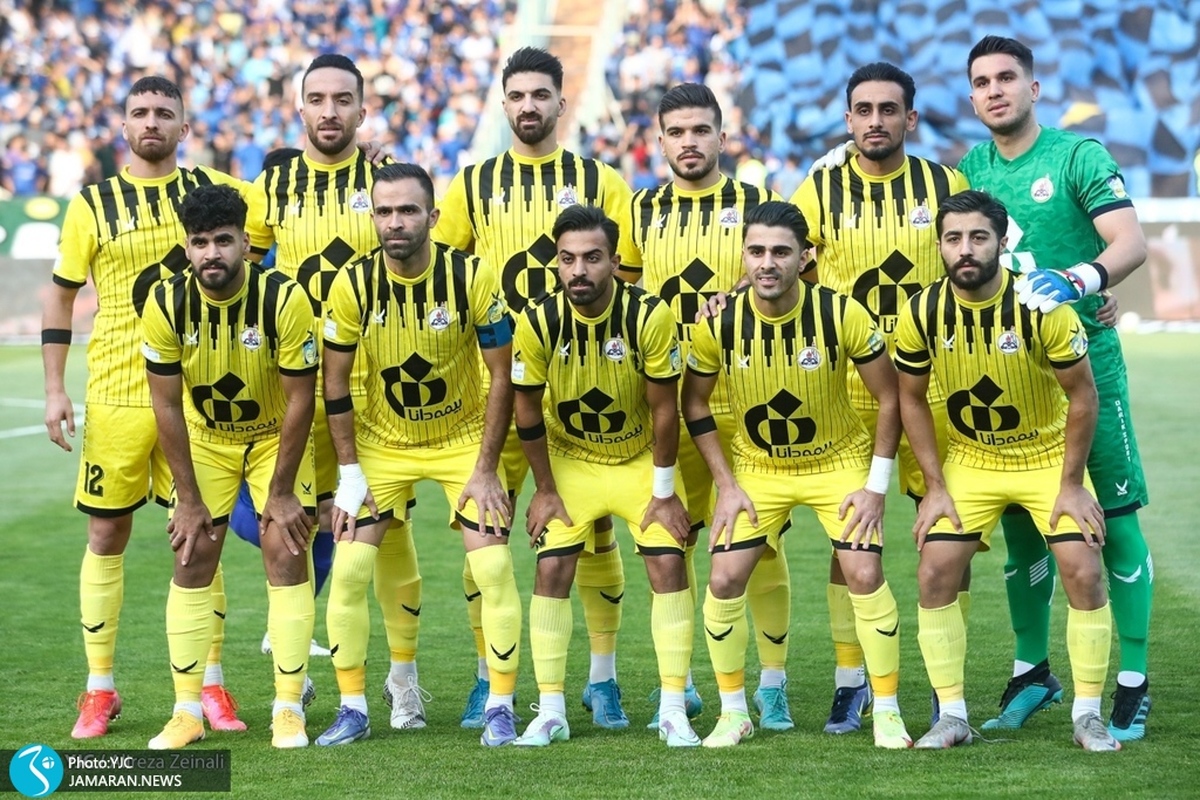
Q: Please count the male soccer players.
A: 11